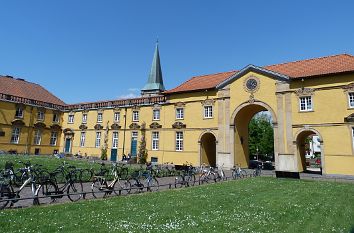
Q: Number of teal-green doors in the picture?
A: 3